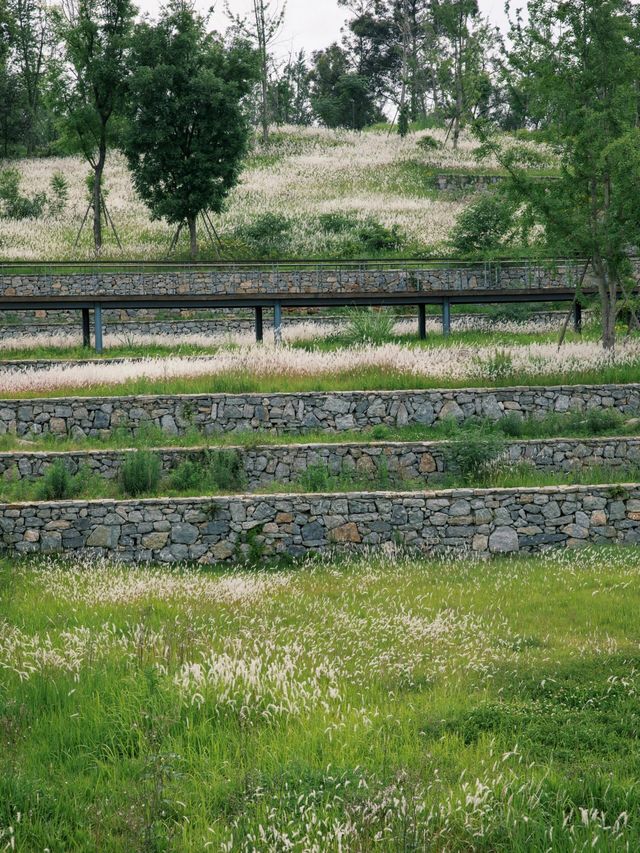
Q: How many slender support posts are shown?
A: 7